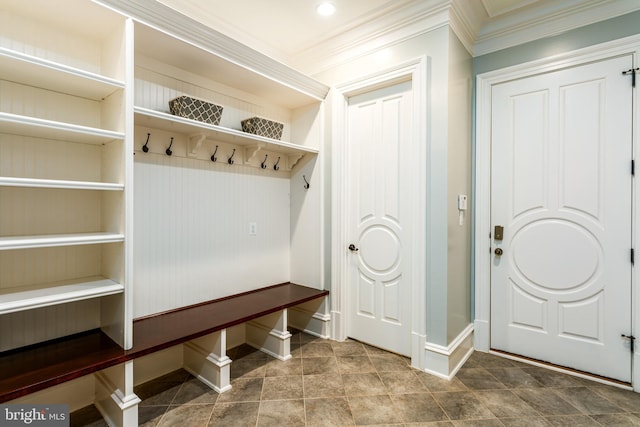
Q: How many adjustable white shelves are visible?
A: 5